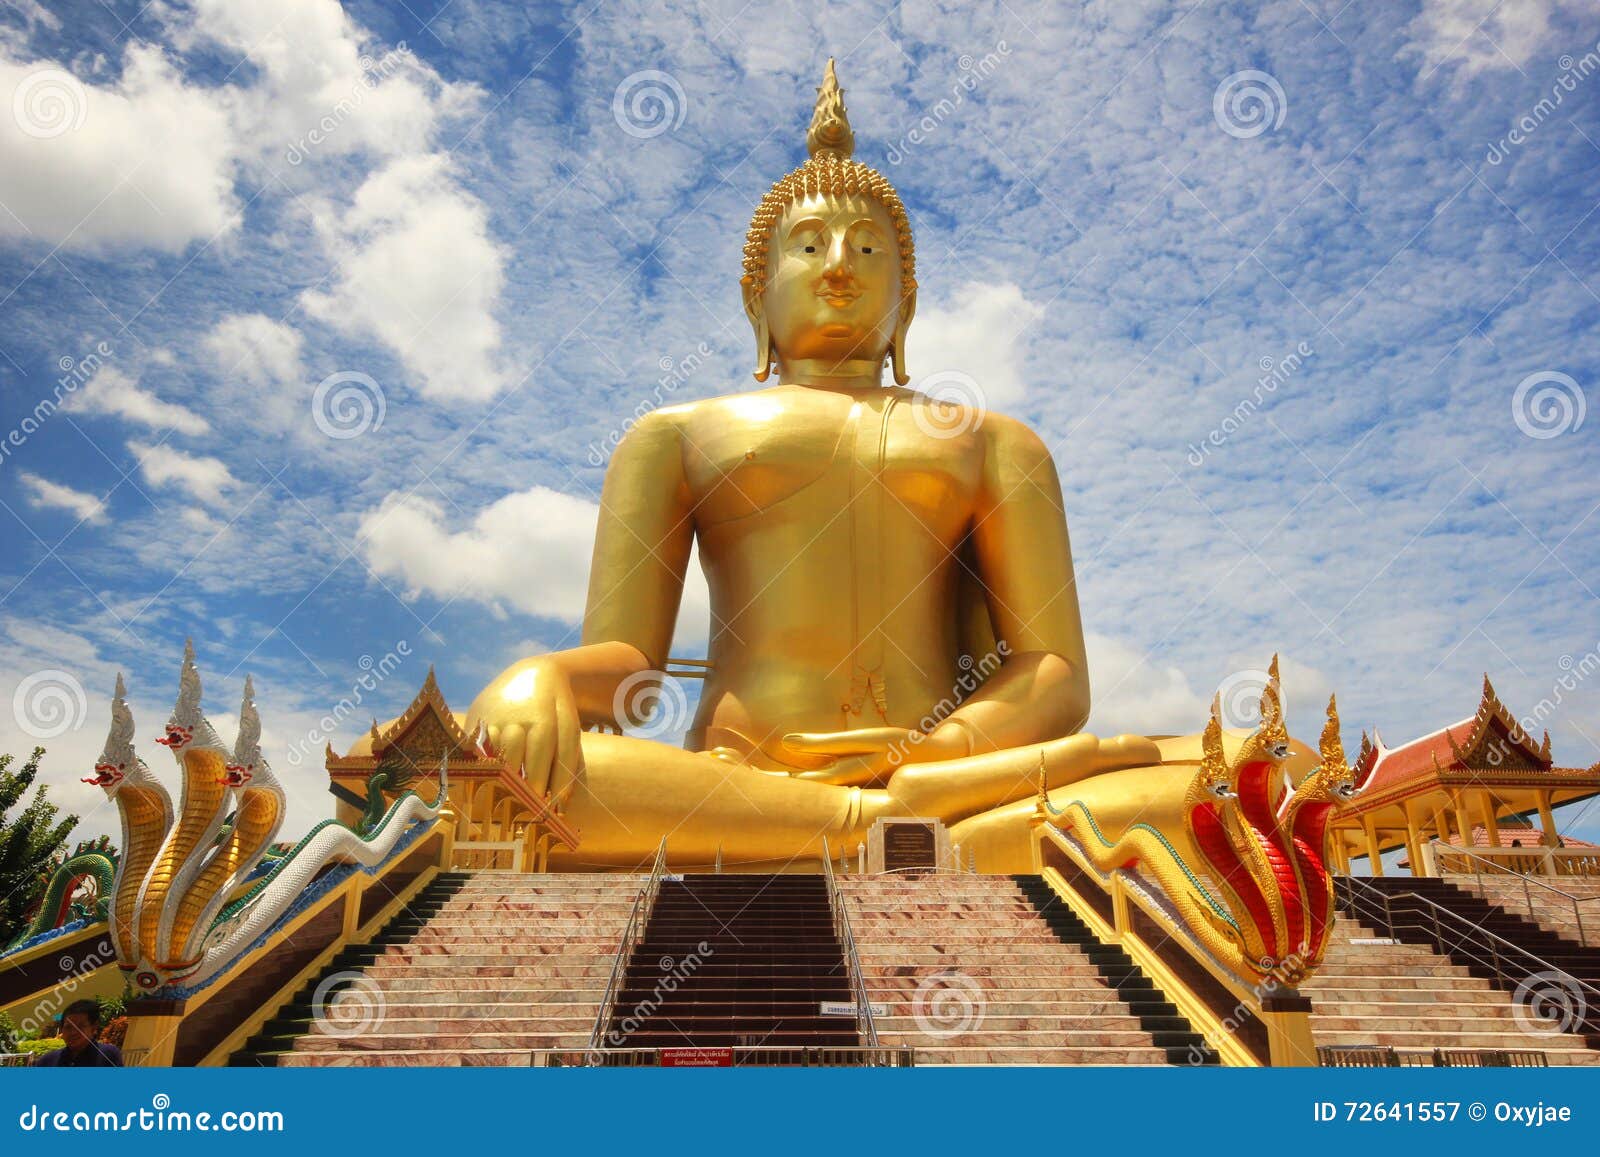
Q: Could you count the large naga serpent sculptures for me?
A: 2